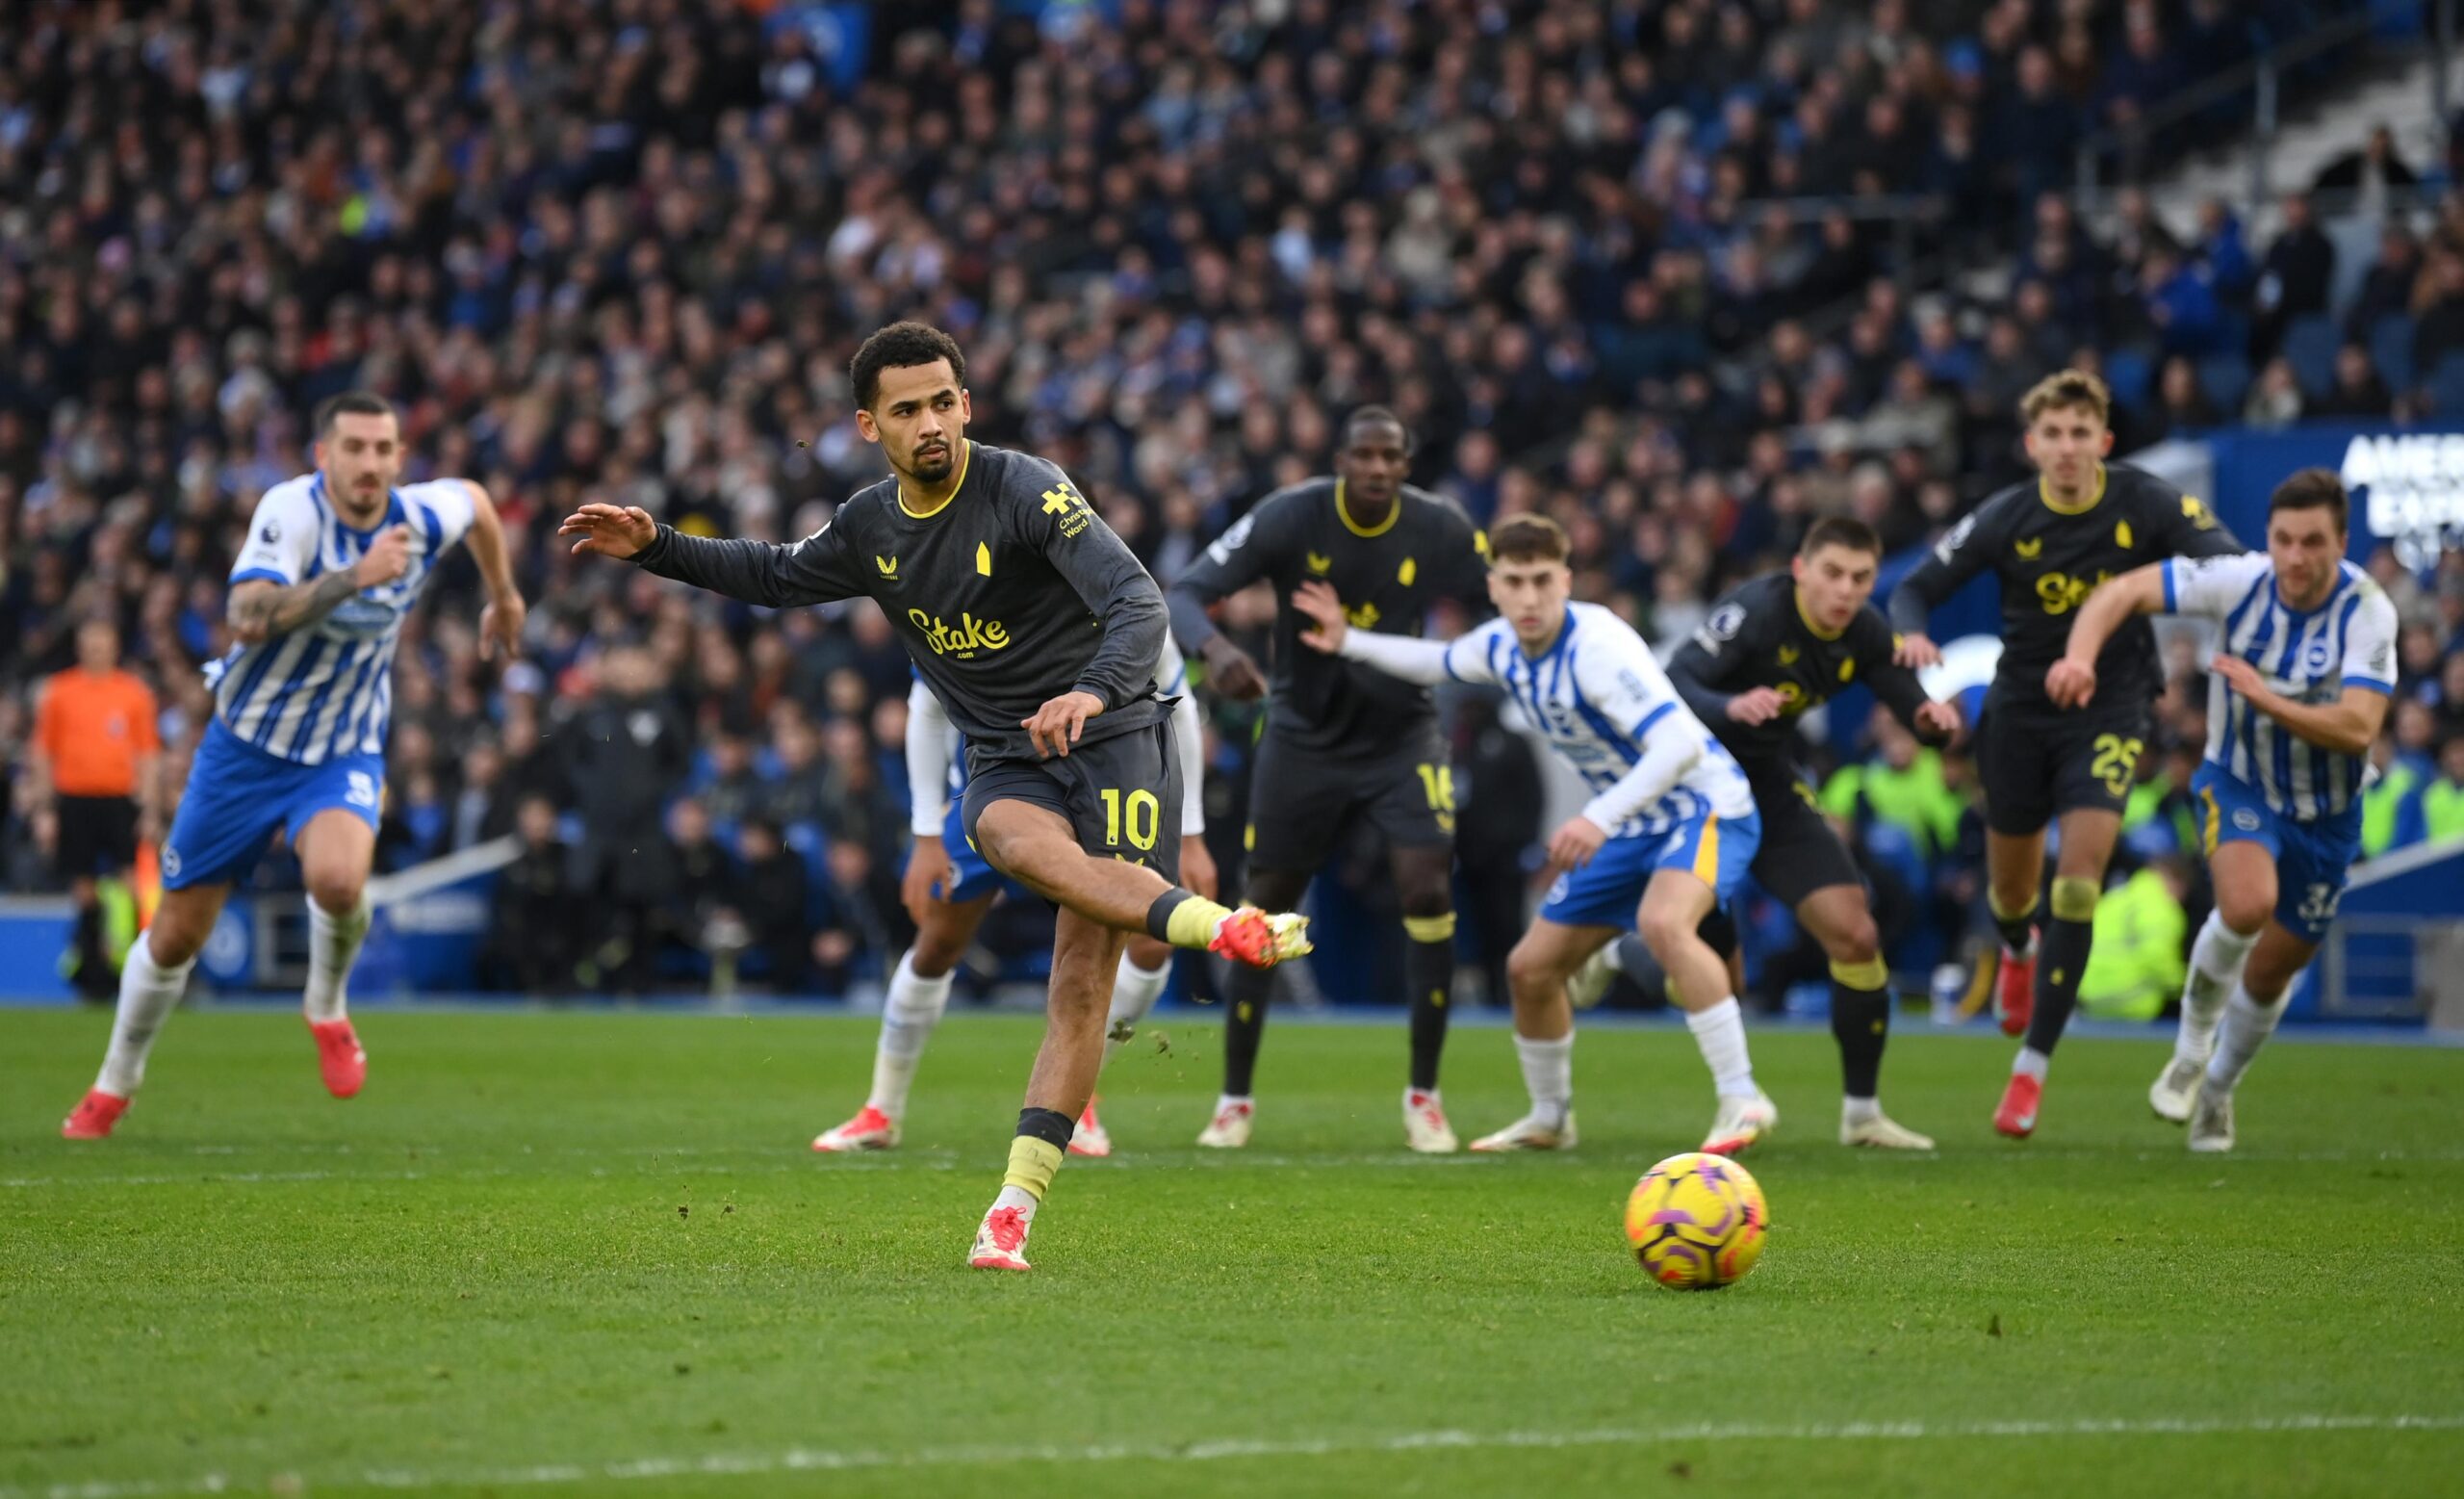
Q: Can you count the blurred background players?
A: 7